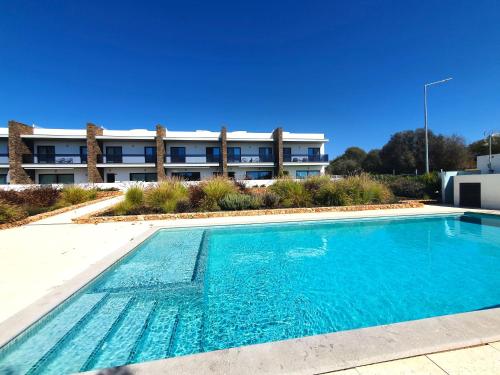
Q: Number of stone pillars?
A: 5